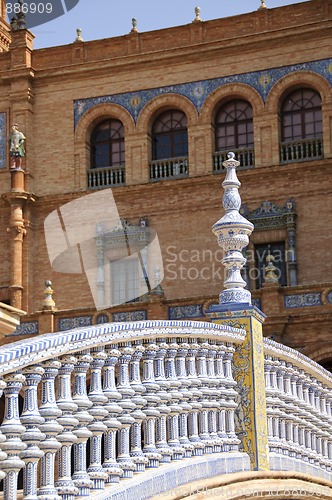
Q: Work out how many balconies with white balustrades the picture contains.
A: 4